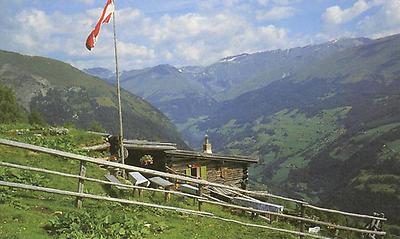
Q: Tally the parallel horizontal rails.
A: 3